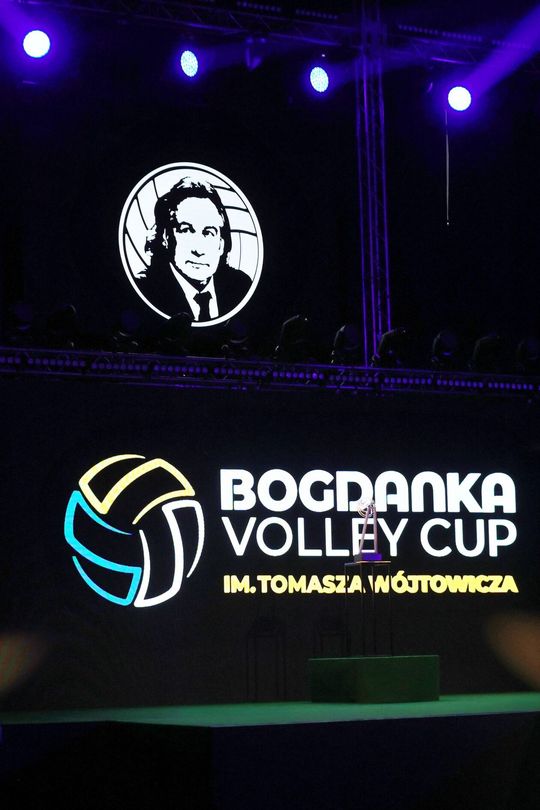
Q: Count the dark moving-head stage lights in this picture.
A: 11